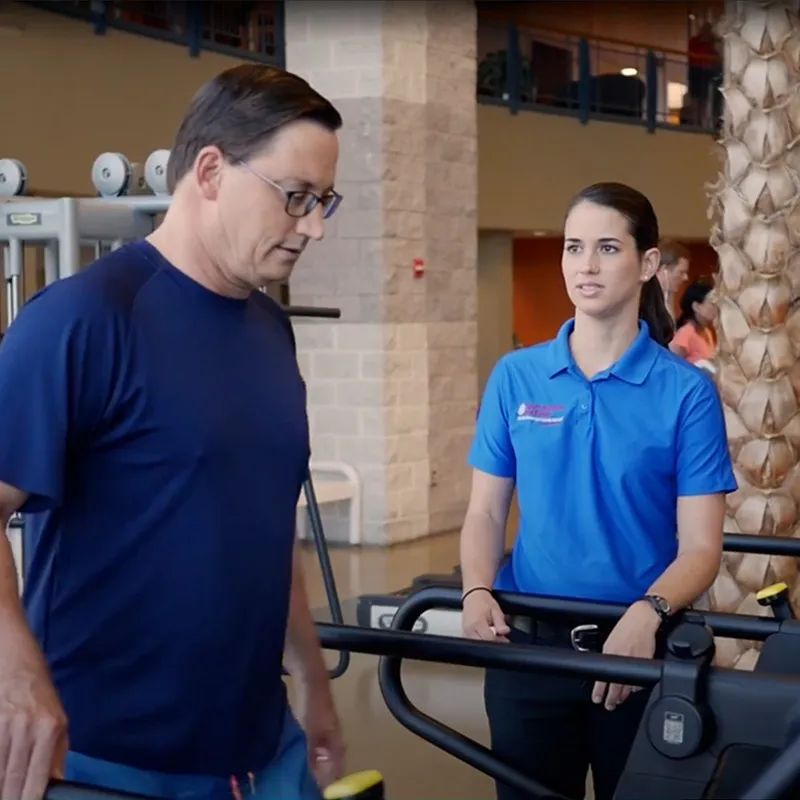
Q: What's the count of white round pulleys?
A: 3